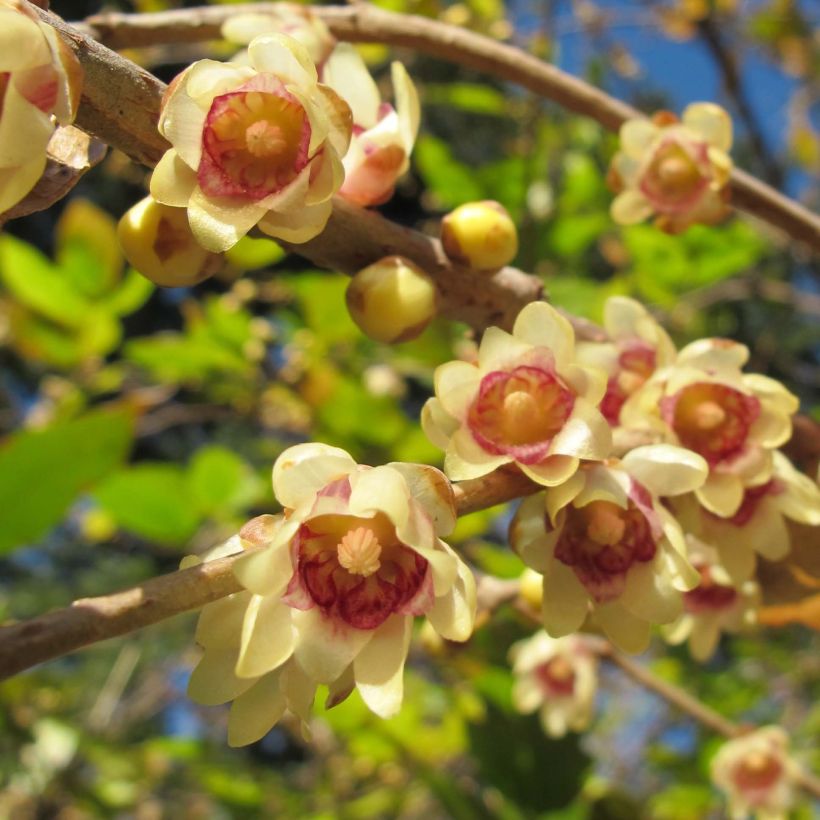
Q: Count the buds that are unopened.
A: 3